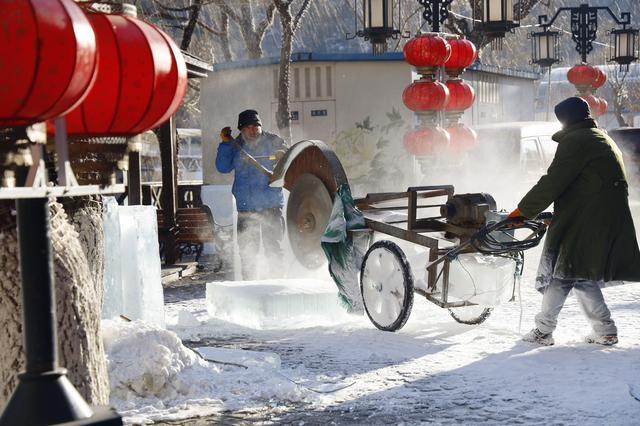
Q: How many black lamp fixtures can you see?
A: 4